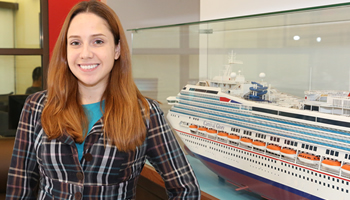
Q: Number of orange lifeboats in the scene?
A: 12